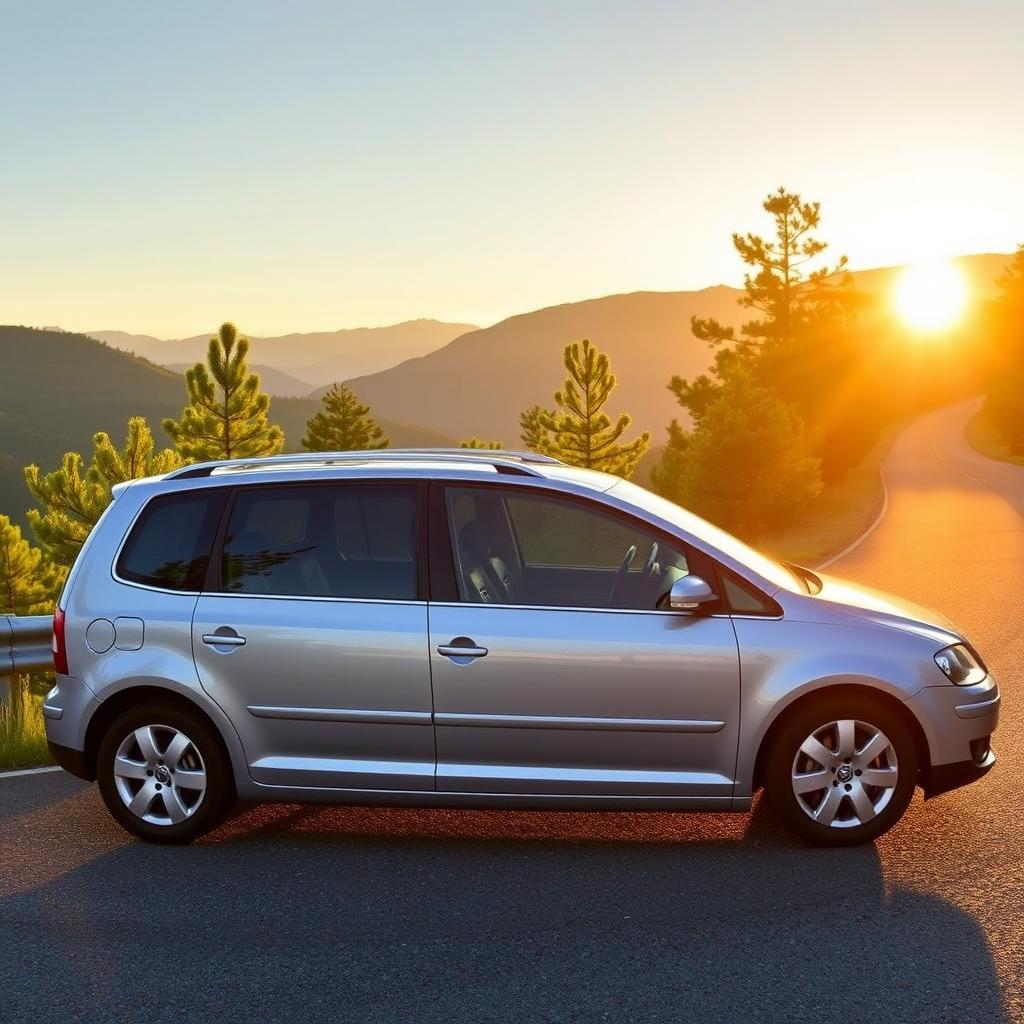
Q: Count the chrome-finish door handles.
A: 2